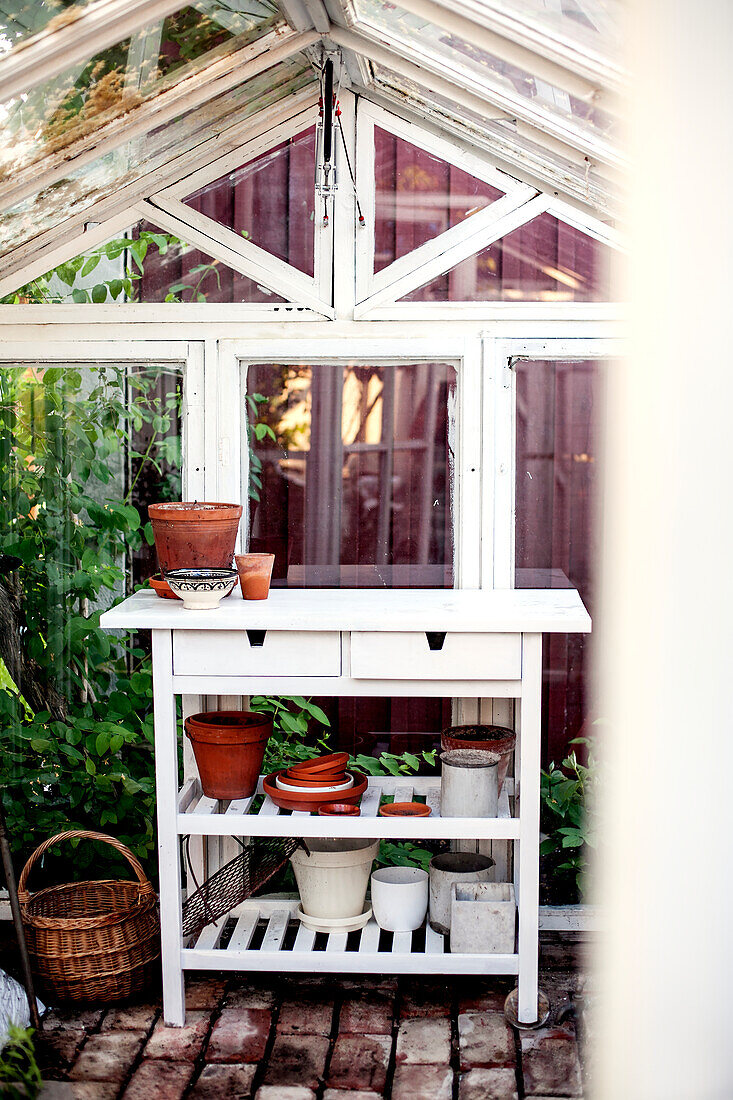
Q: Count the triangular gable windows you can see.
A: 4